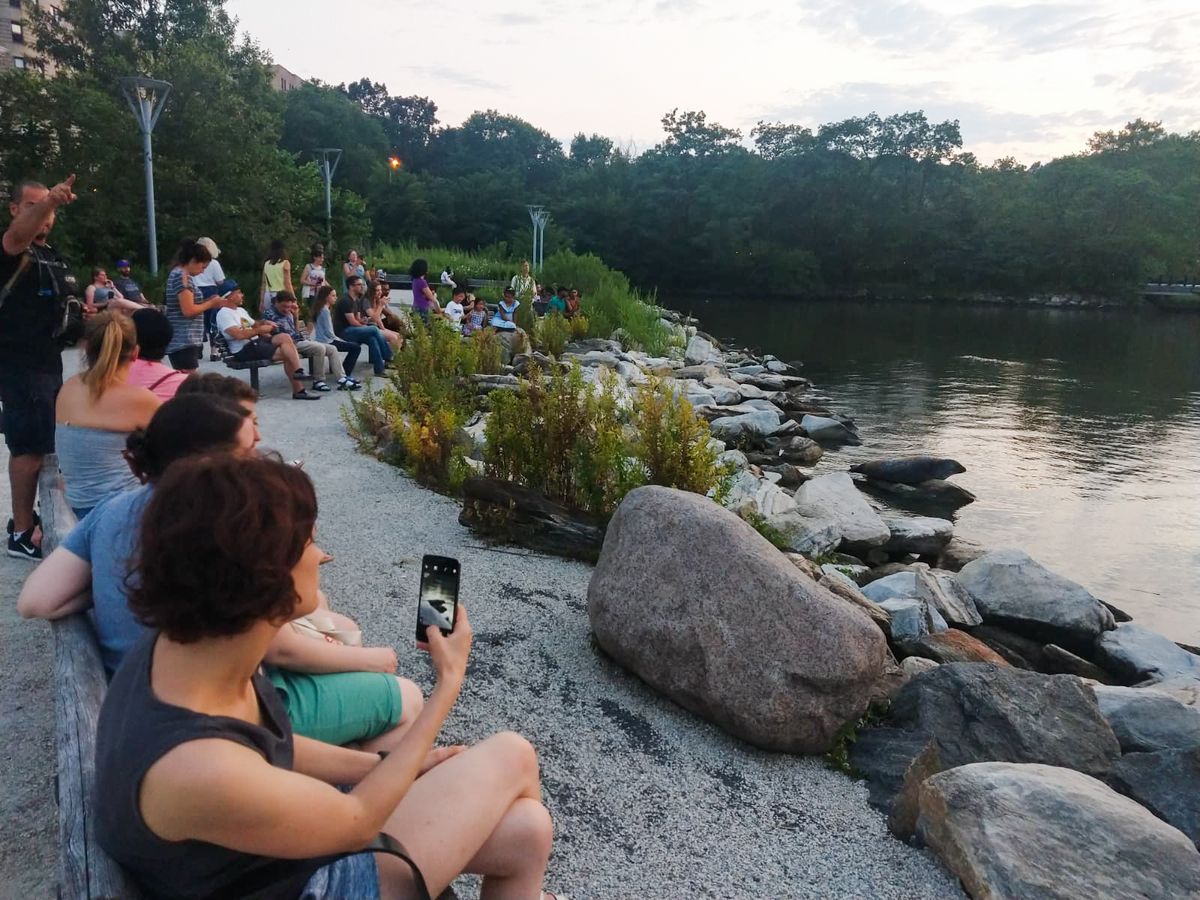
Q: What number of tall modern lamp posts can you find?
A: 4